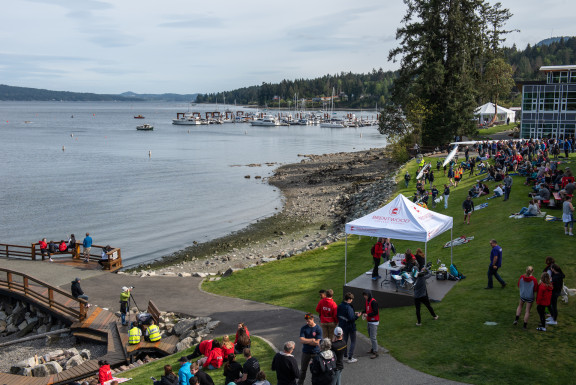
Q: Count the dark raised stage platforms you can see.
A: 1